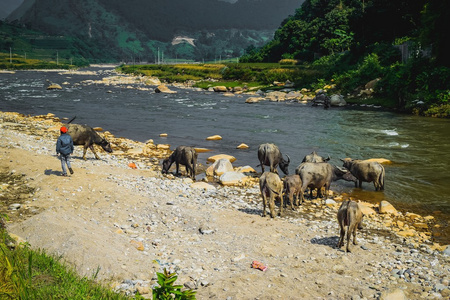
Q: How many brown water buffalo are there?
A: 9